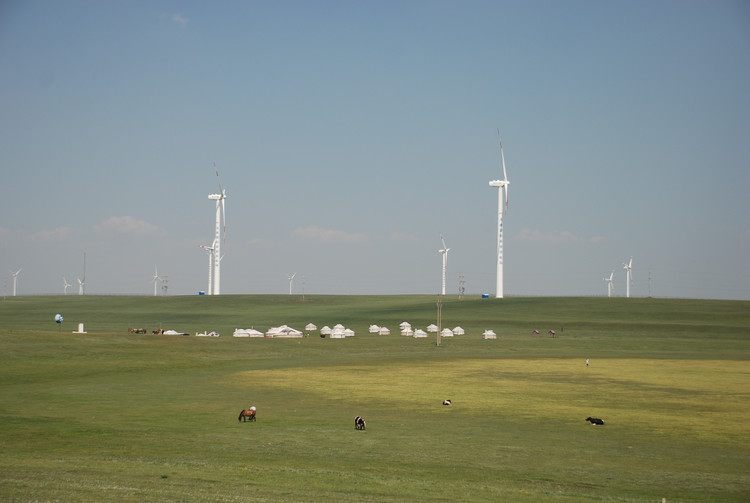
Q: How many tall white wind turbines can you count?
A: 11